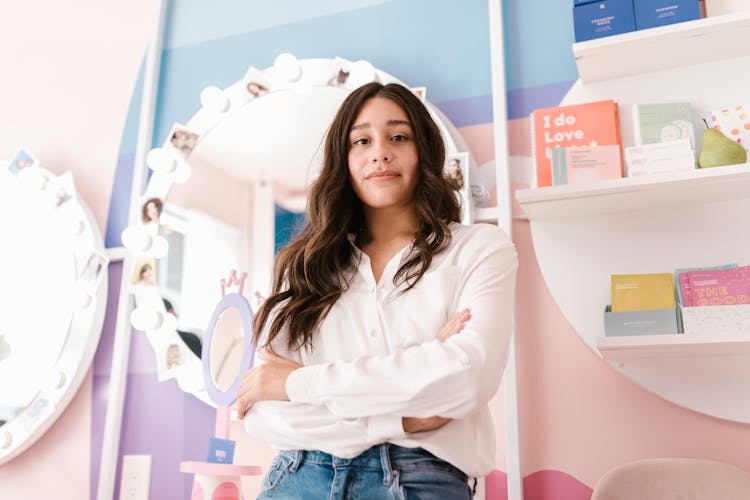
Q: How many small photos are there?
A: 12